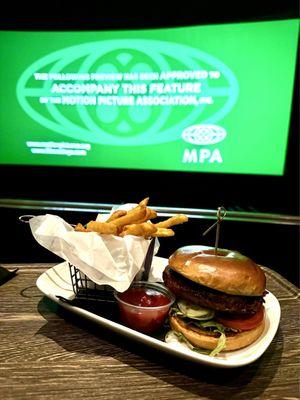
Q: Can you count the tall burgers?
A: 1